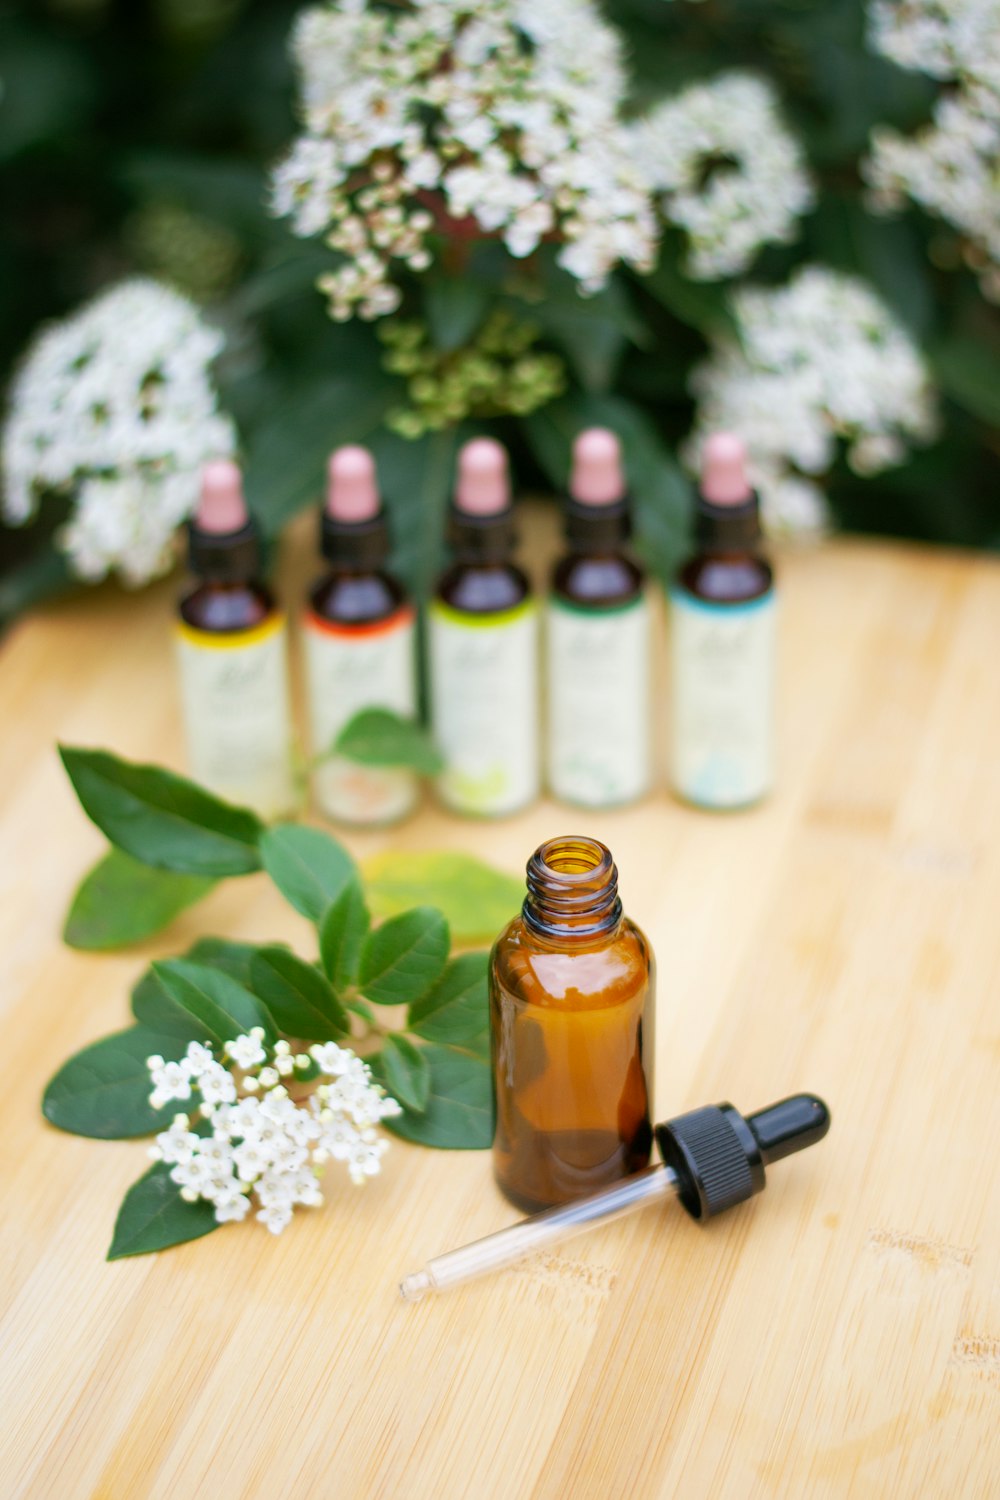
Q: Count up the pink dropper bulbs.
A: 5